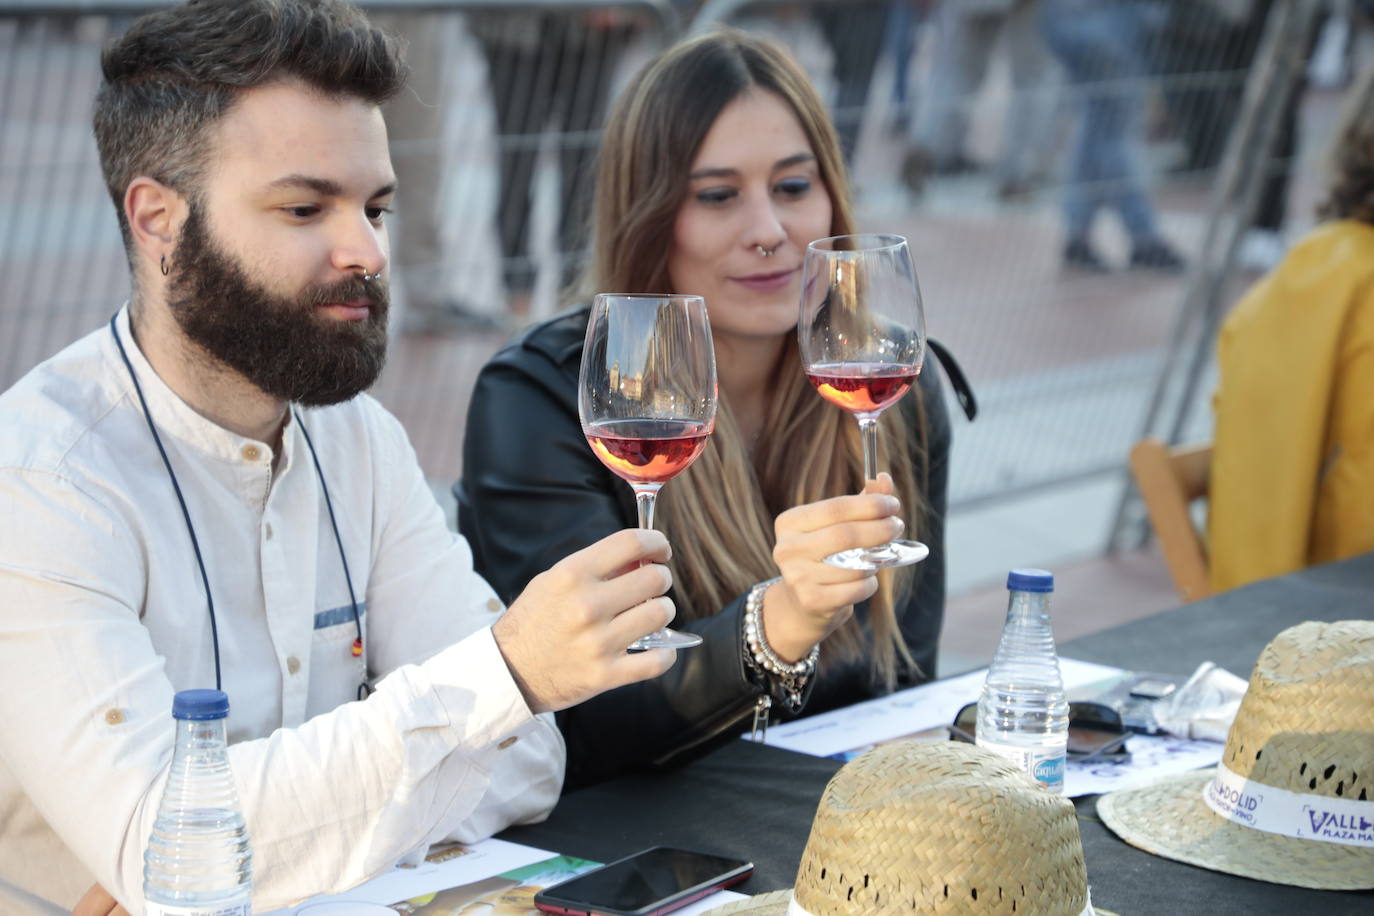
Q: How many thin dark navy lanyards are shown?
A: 1